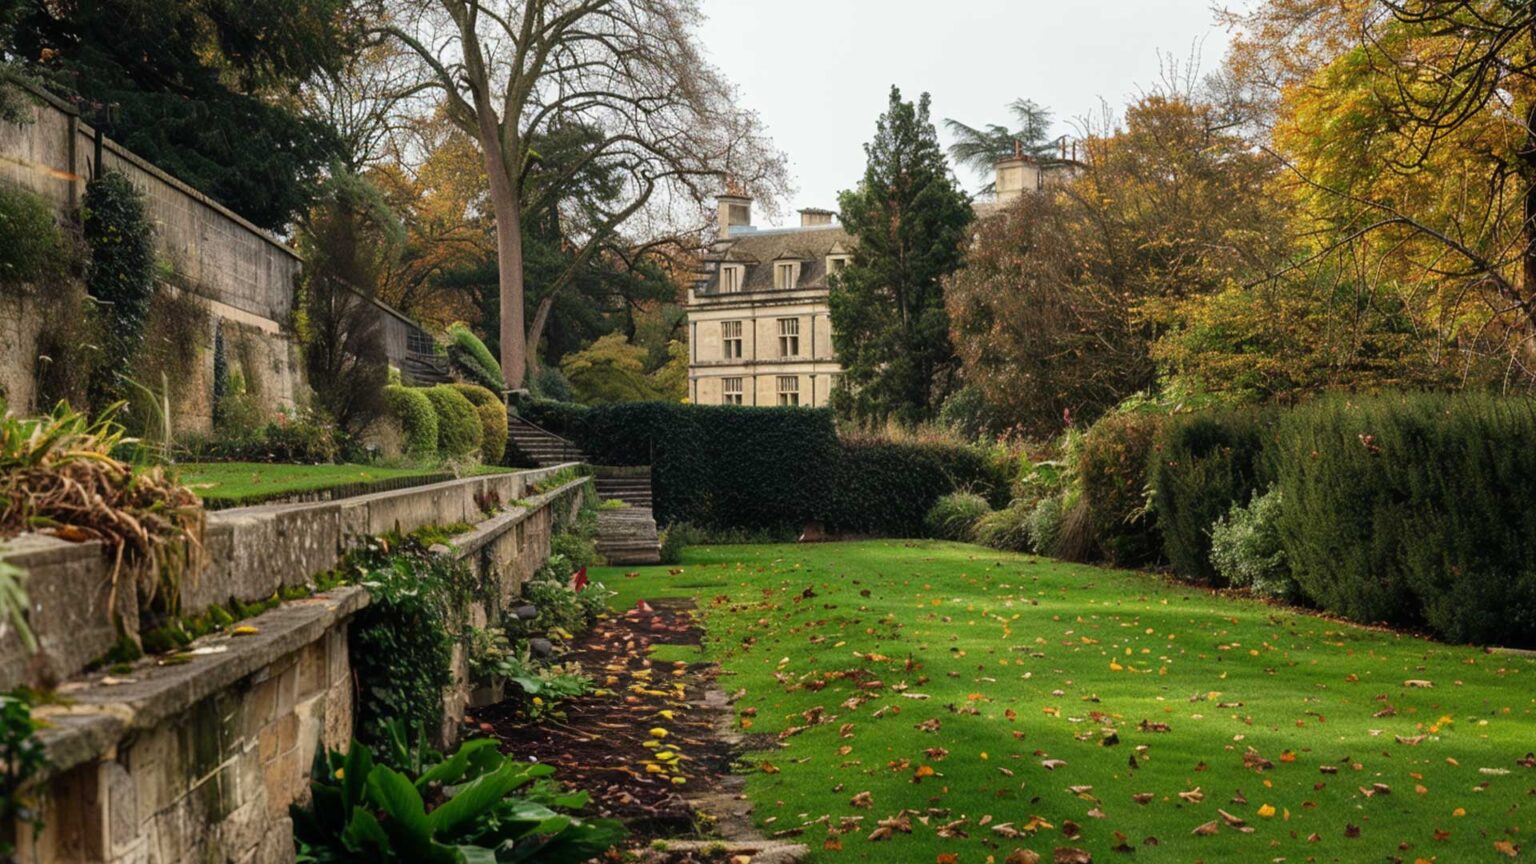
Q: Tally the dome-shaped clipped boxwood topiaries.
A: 3